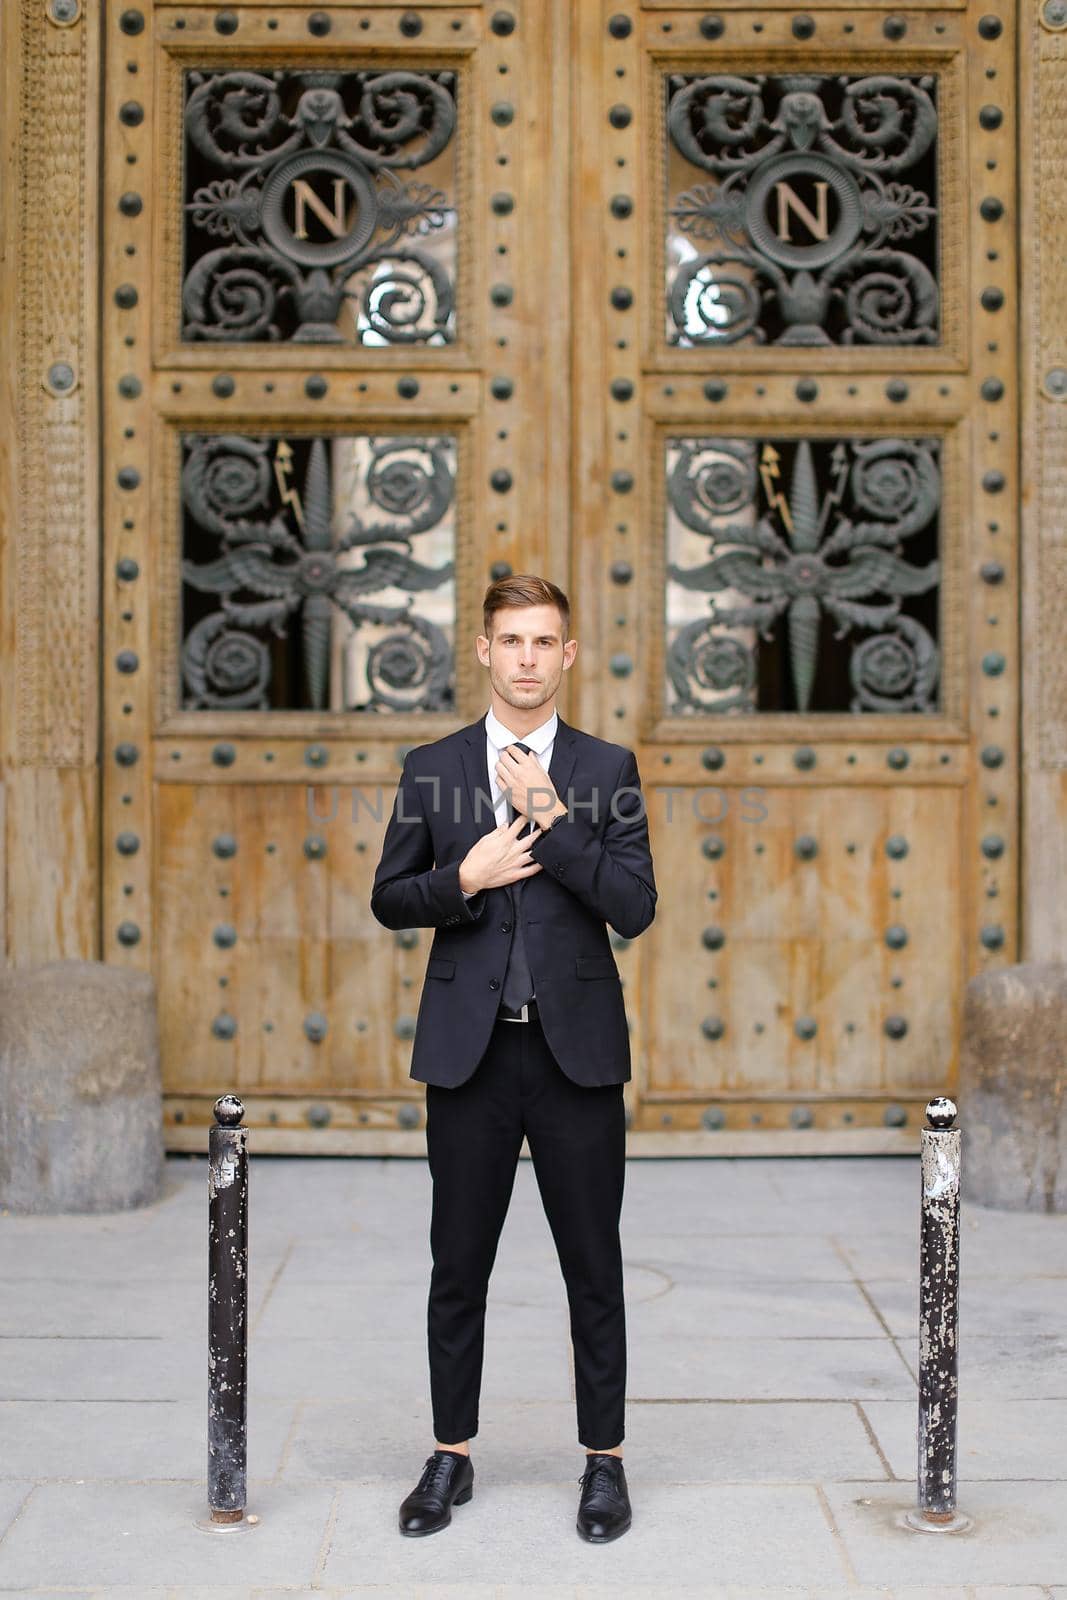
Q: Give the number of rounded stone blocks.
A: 2